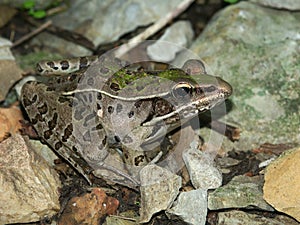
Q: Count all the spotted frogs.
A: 1